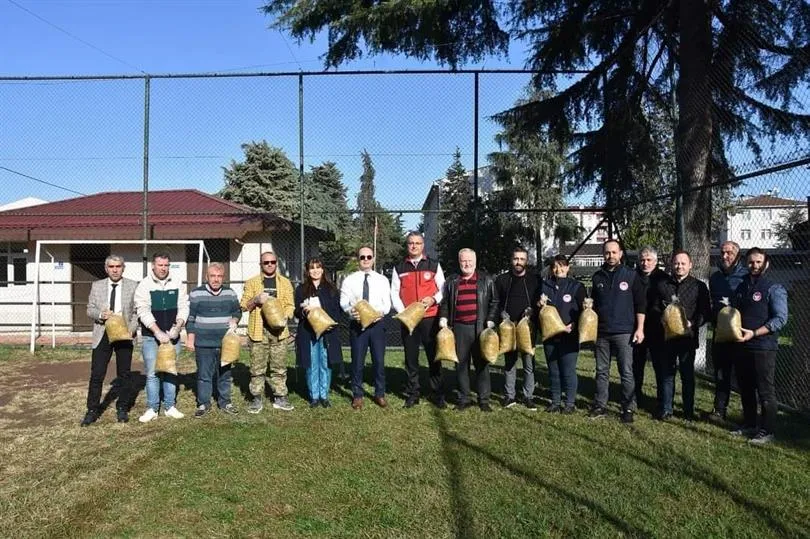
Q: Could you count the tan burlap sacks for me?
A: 15